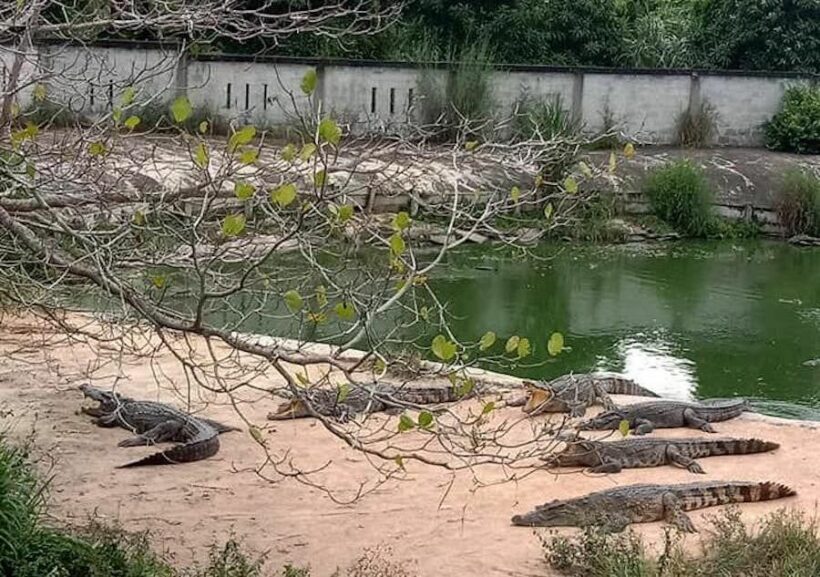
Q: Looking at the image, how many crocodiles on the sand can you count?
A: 6